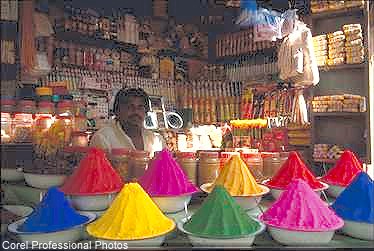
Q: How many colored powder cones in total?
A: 10